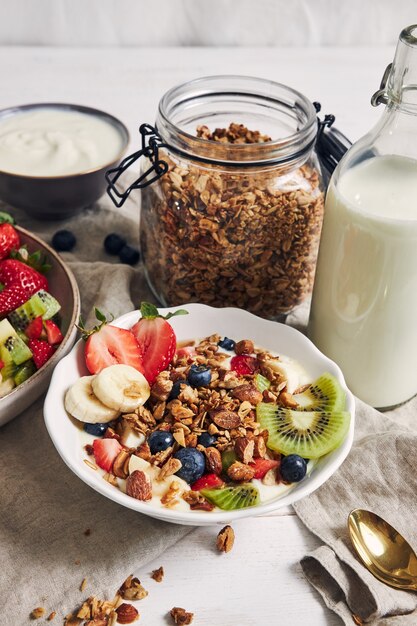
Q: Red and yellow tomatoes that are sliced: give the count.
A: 0